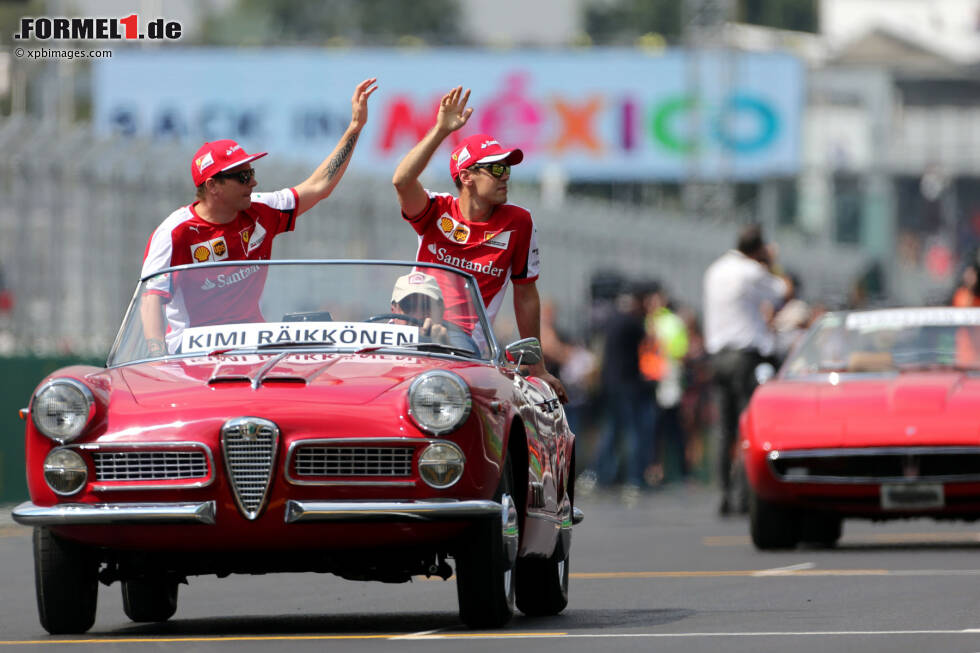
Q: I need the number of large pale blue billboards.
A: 1